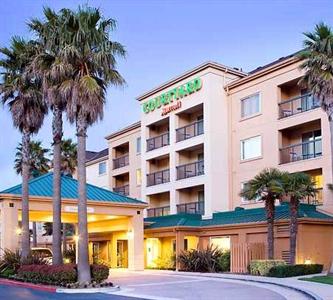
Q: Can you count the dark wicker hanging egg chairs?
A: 0